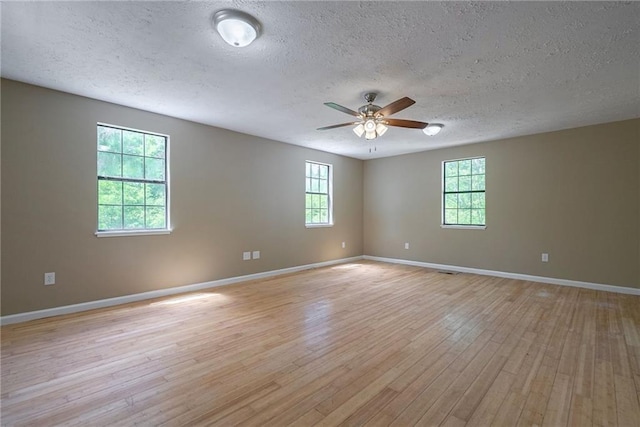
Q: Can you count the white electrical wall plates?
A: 6